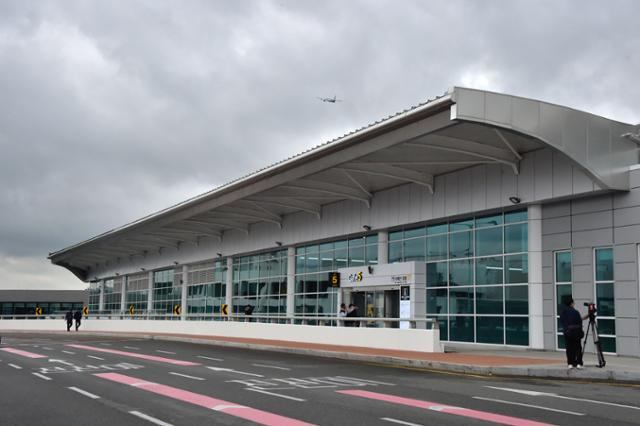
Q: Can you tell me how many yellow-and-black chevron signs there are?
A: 5